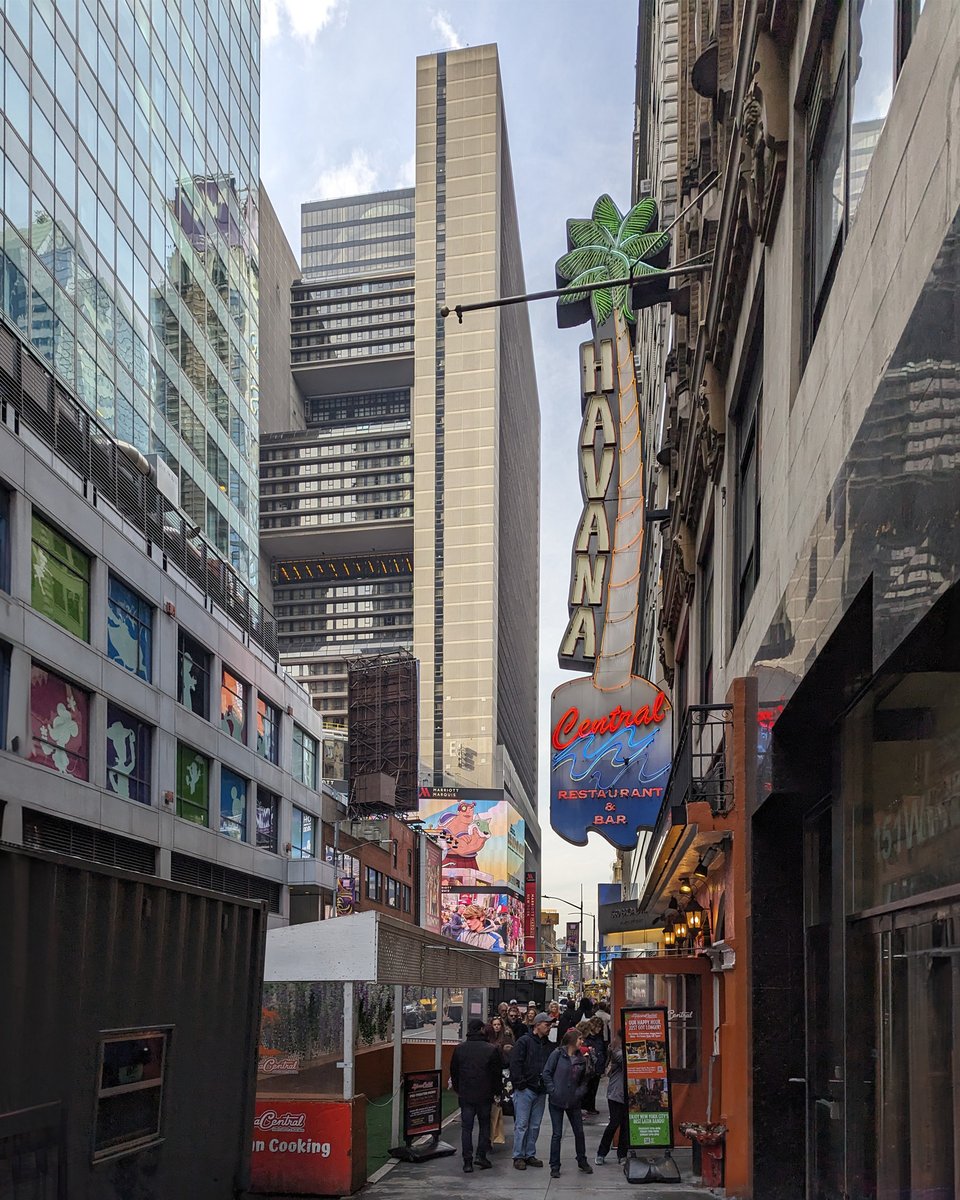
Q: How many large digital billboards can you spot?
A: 2